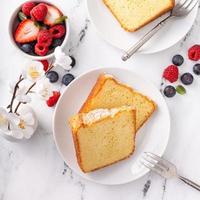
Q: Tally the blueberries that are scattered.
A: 7